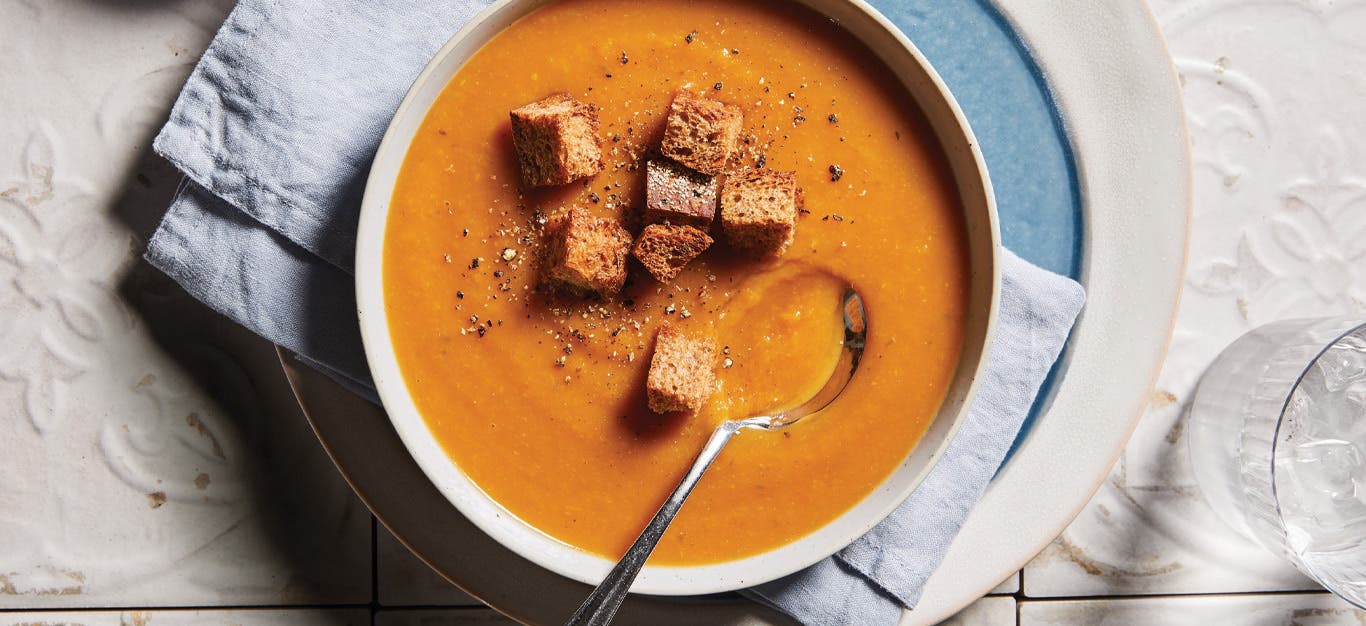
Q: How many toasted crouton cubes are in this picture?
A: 7